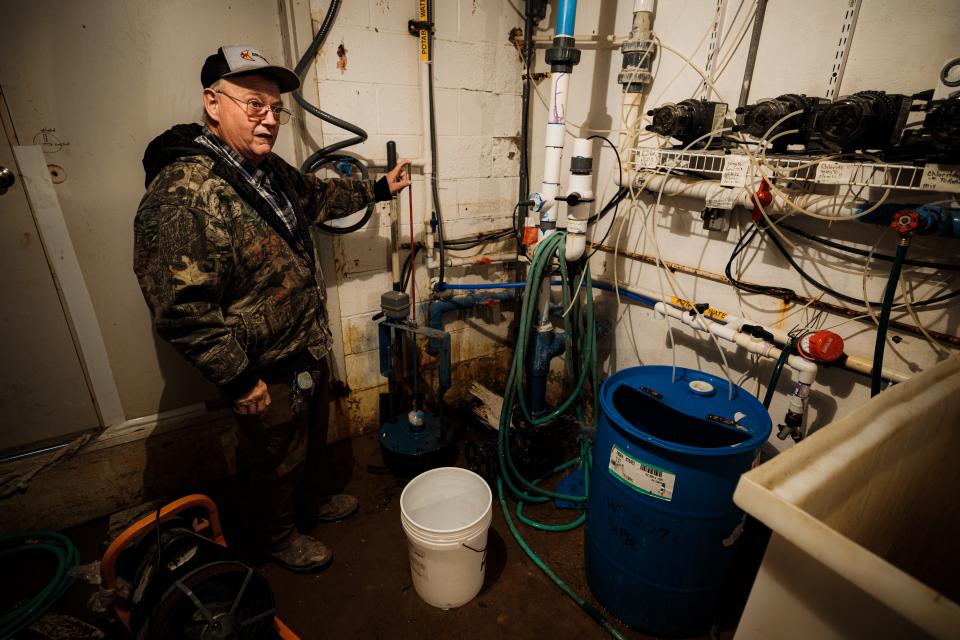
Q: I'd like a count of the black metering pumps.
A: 4